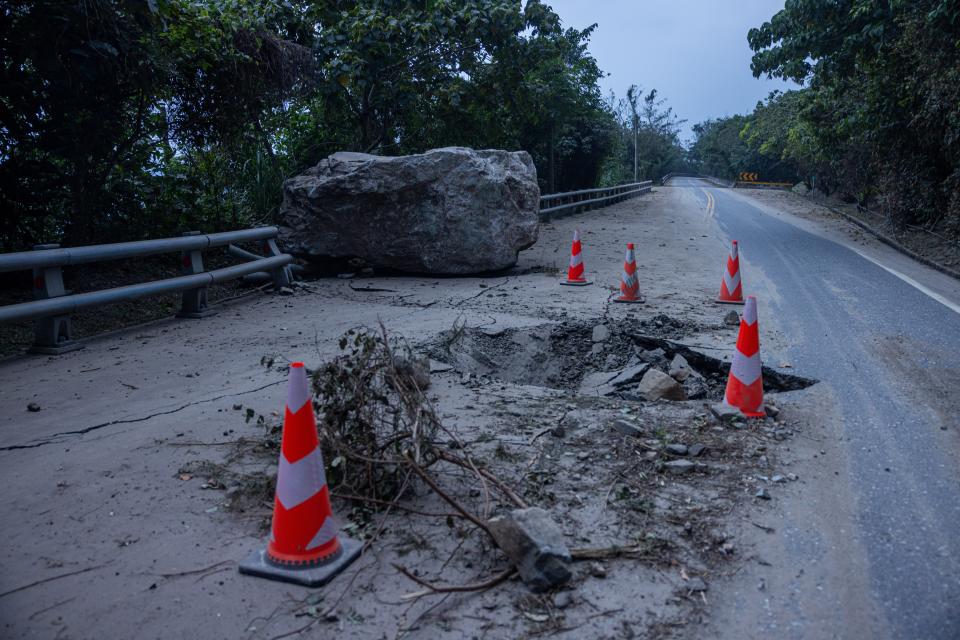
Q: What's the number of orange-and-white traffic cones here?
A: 5